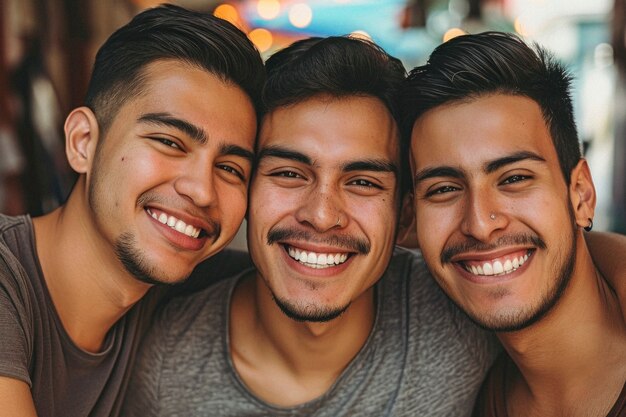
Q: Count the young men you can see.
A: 3